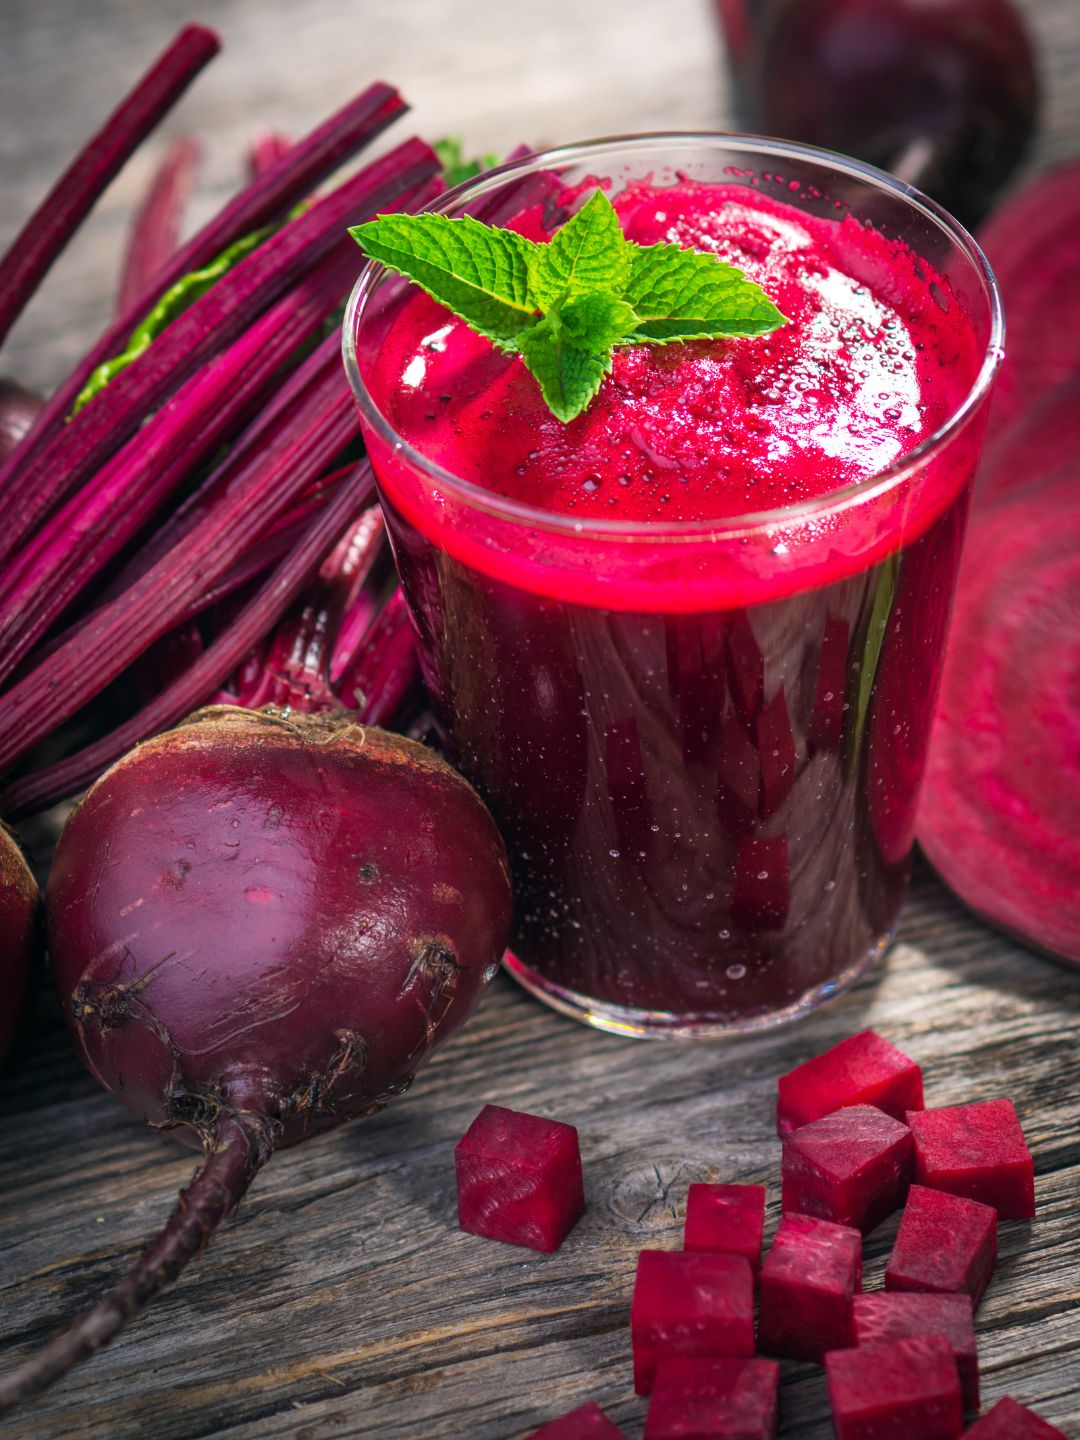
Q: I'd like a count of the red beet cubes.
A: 13